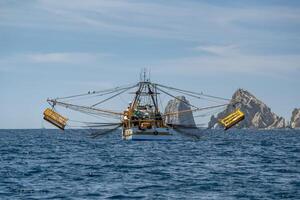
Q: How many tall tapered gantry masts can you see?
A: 1